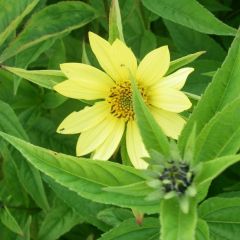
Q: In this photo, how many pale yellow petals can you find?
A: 12